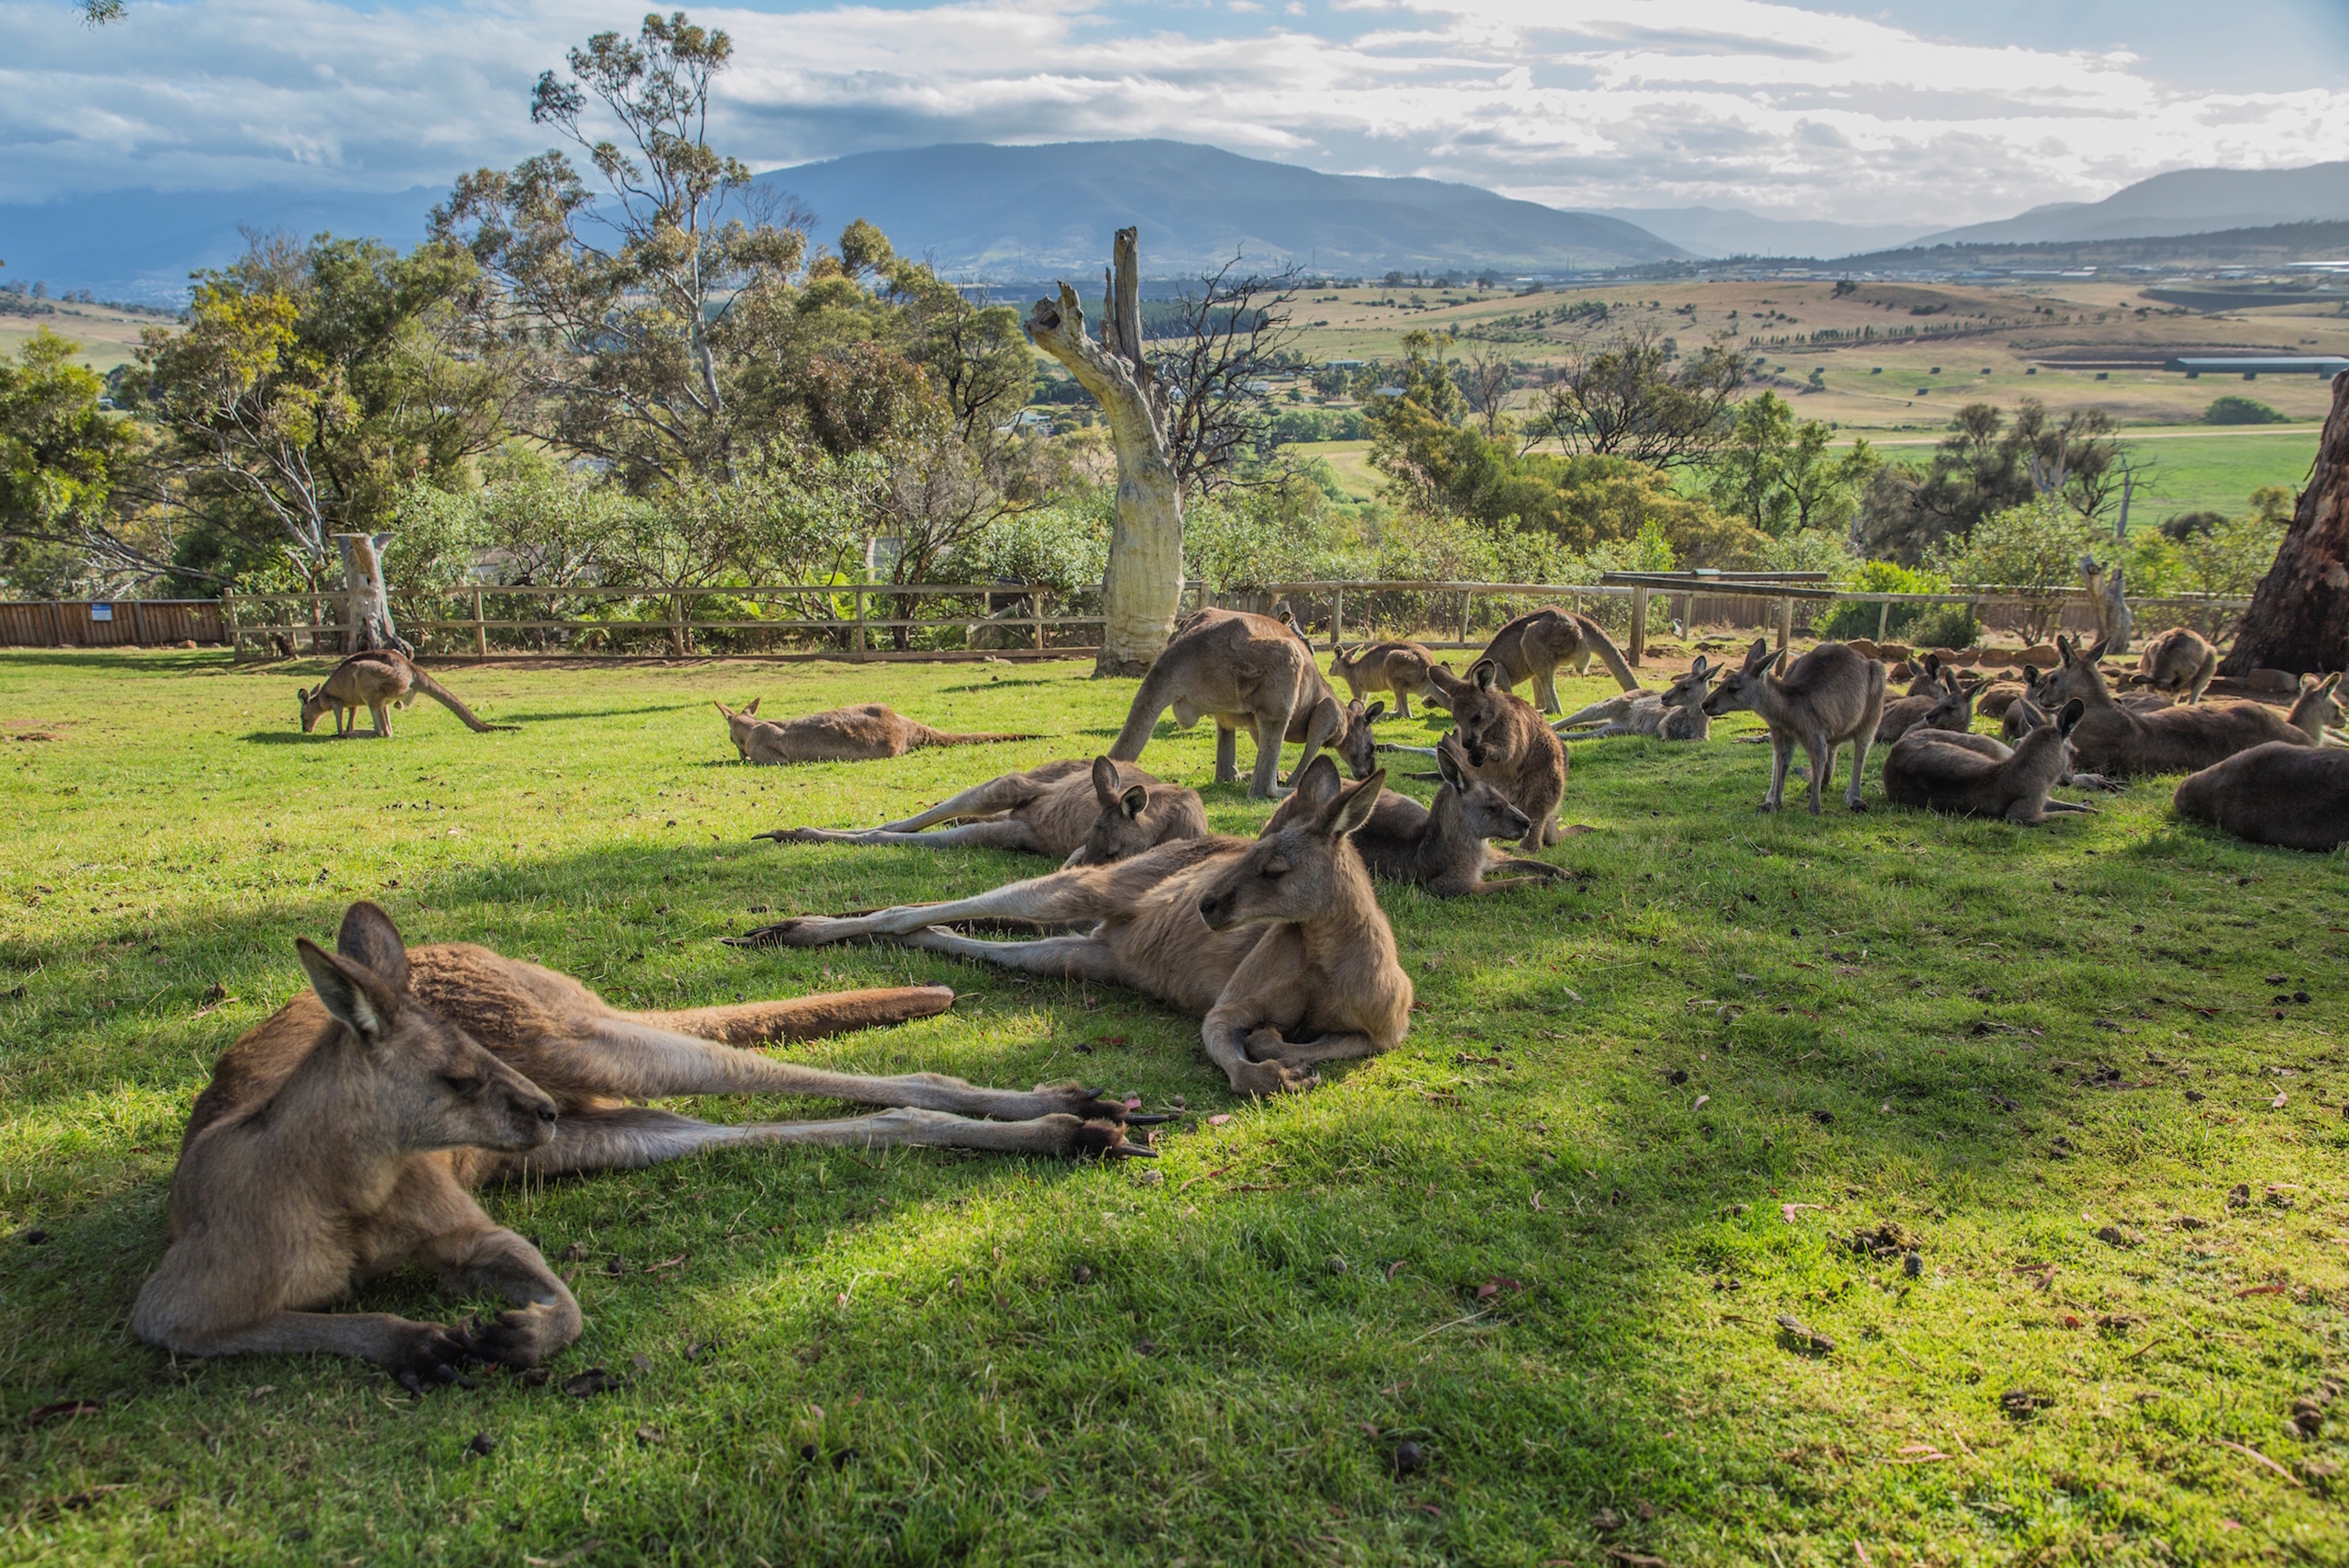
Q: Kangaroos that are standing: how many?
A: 7